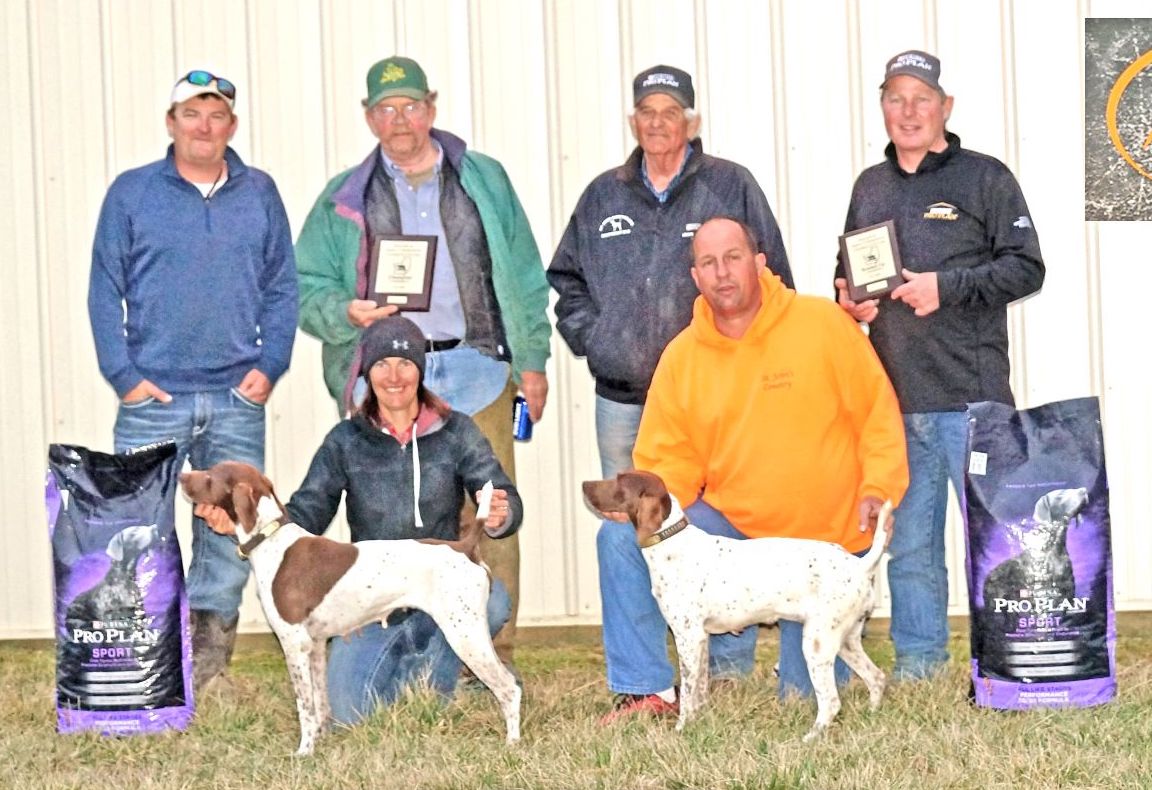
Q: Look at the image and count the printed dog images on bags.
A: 2